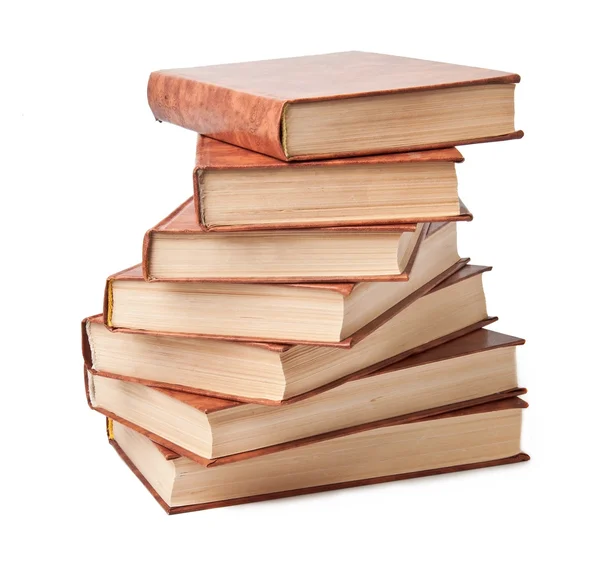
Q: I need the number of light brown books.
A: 7